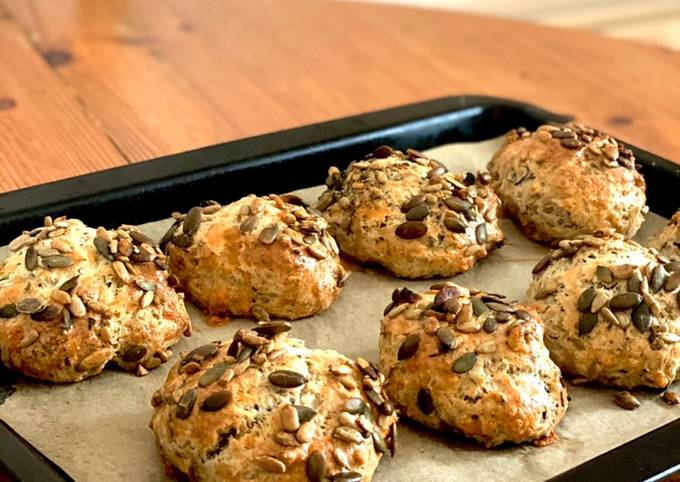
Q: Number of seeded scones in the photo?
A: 8